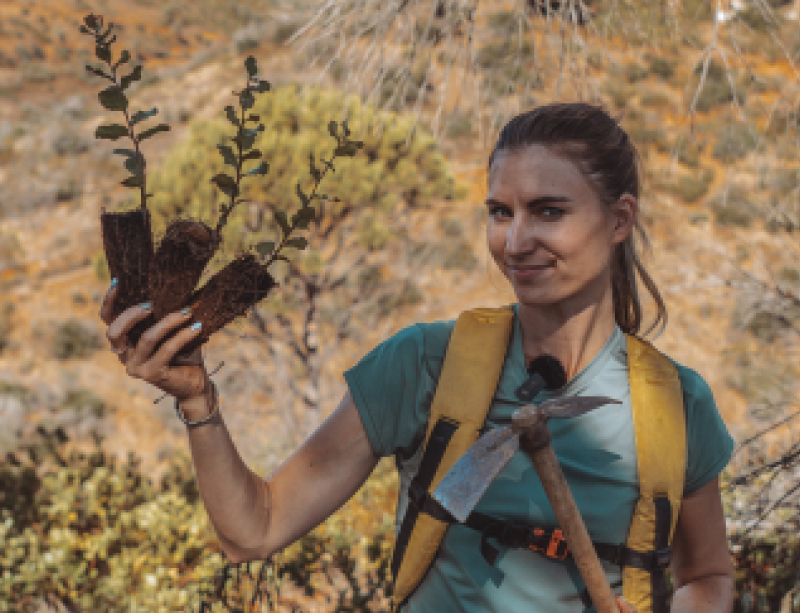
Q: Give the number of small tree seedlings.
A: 3